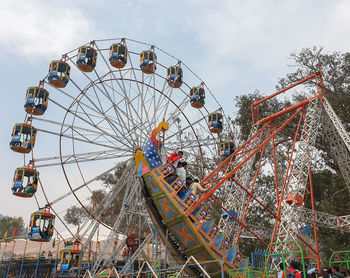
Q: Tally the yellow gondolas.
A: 13